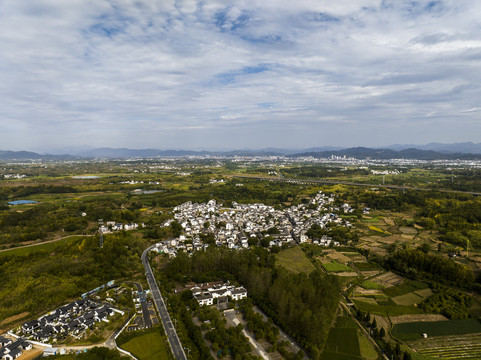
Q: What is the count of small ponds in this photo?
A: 3